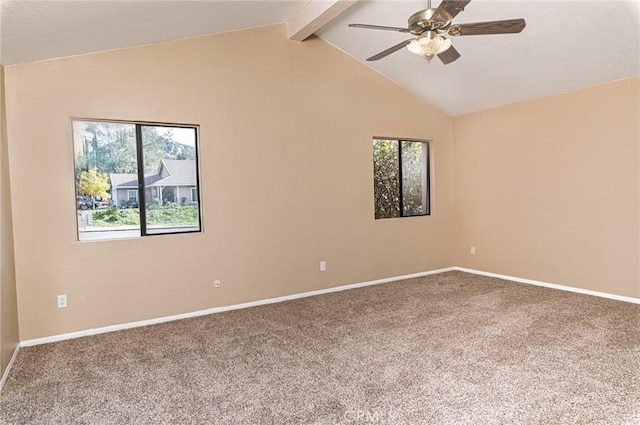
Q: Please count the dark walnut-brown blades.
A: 5